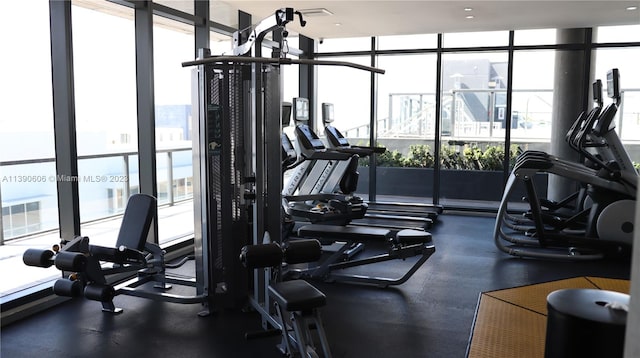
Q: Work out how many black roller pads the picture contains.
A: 6